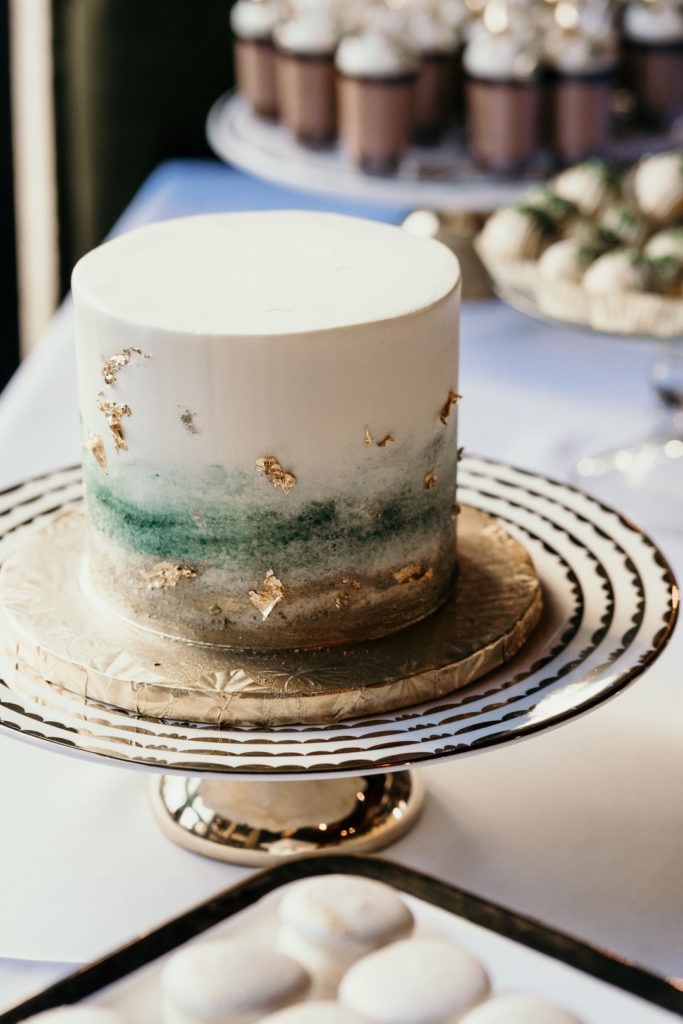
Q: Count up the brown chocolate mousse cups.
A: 7